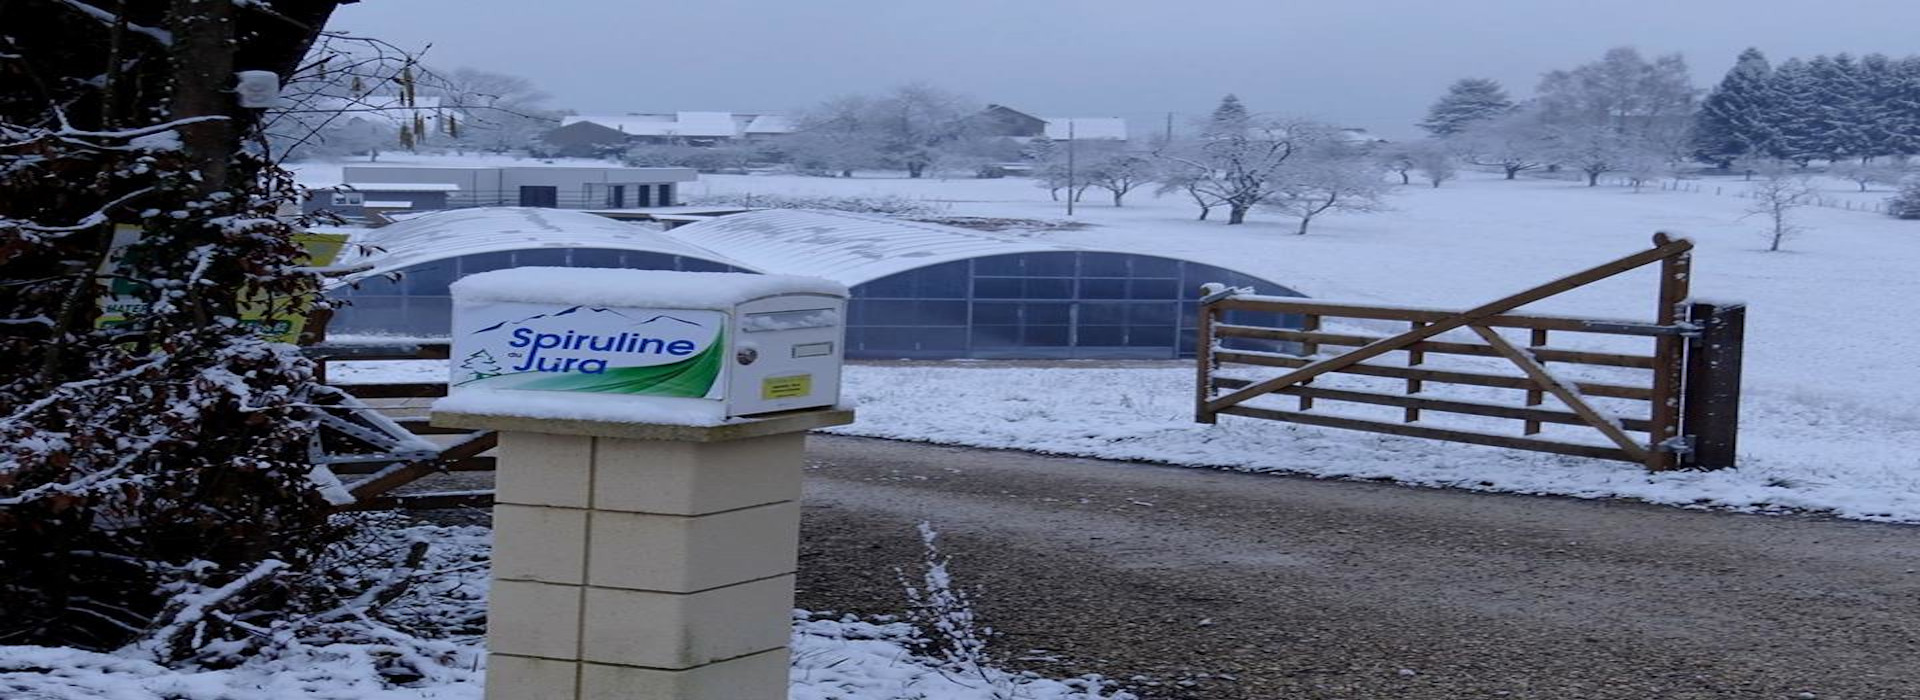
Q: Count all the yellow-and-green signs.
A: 1